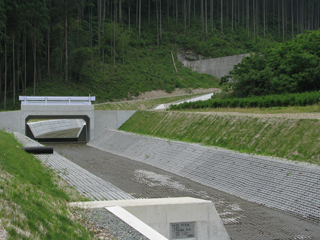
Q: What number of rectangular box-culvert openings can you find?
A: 1